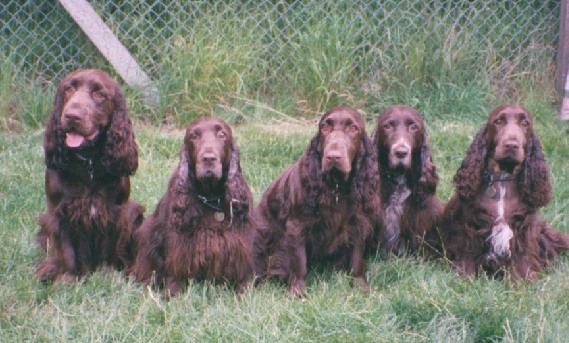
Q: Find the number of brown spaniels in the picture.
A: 5